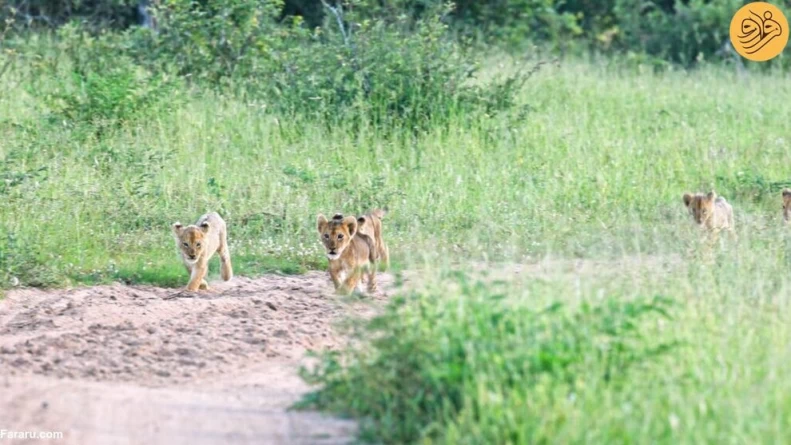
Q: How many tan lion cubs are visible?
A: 5